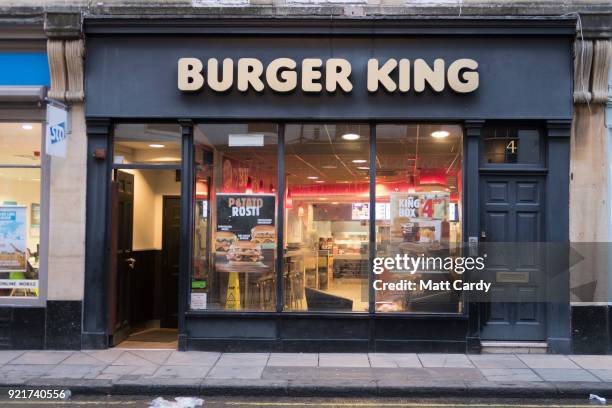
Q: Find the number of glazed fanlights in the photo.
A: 2